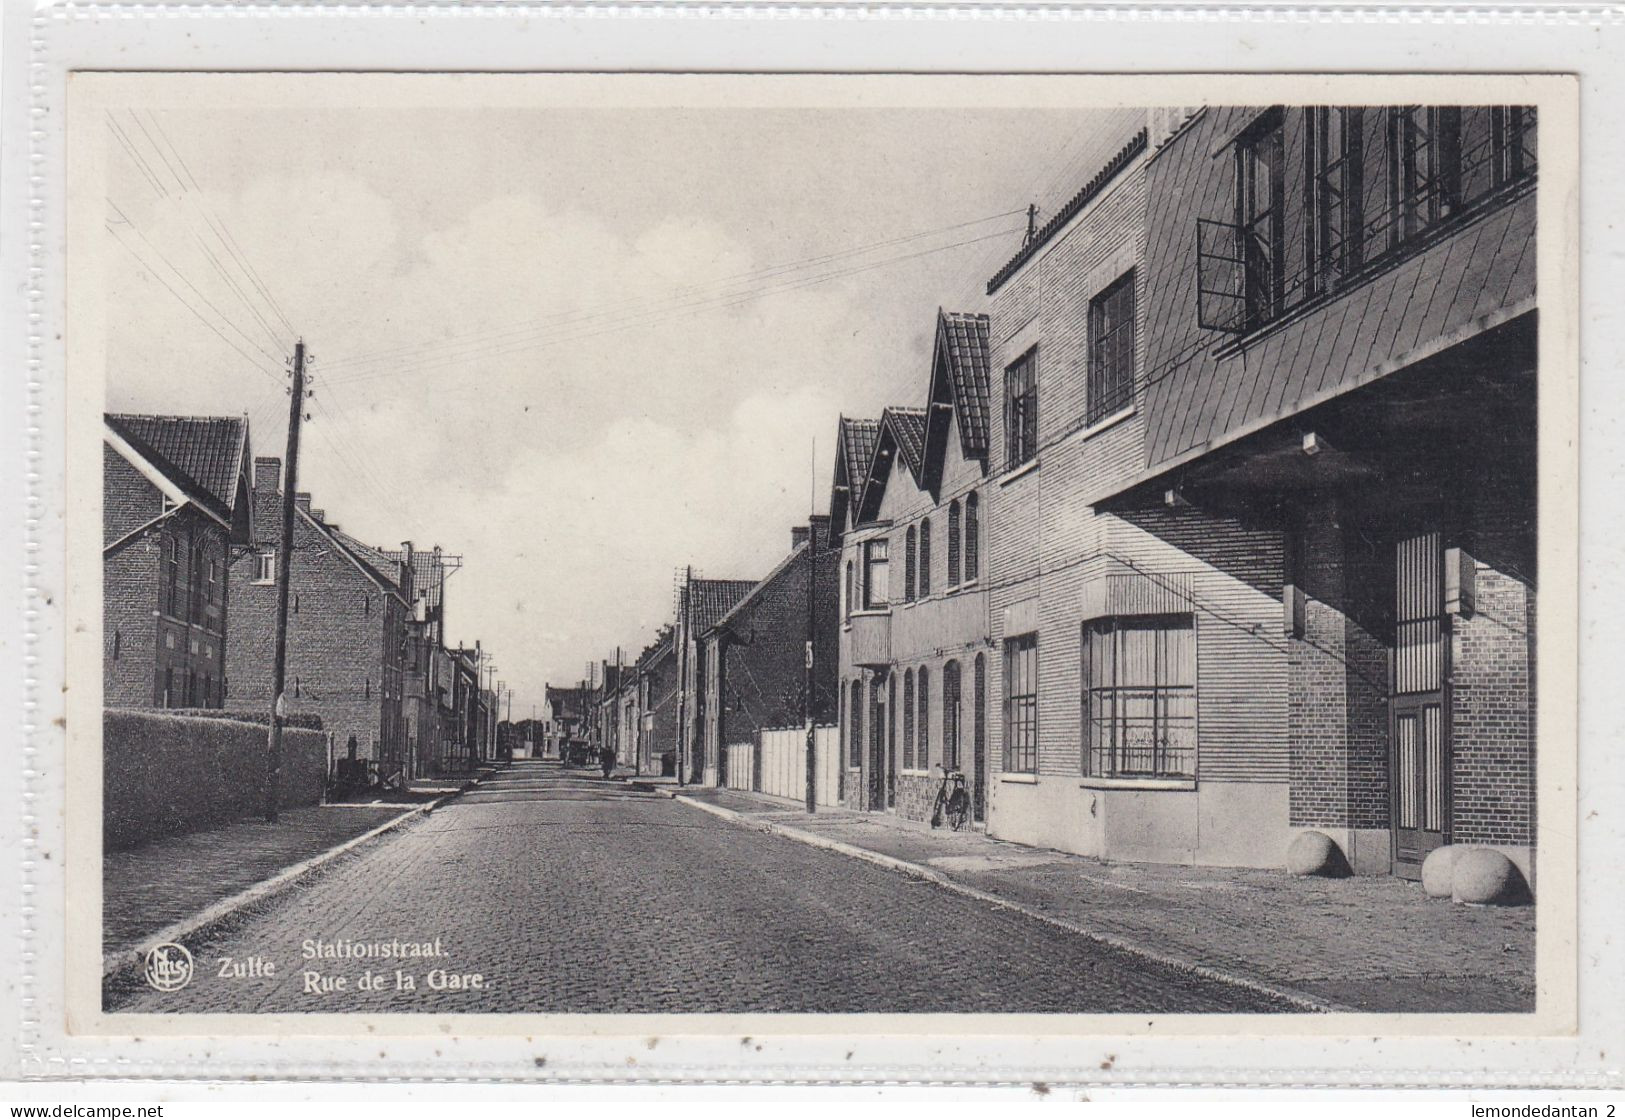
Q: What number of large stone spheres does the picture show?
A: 3